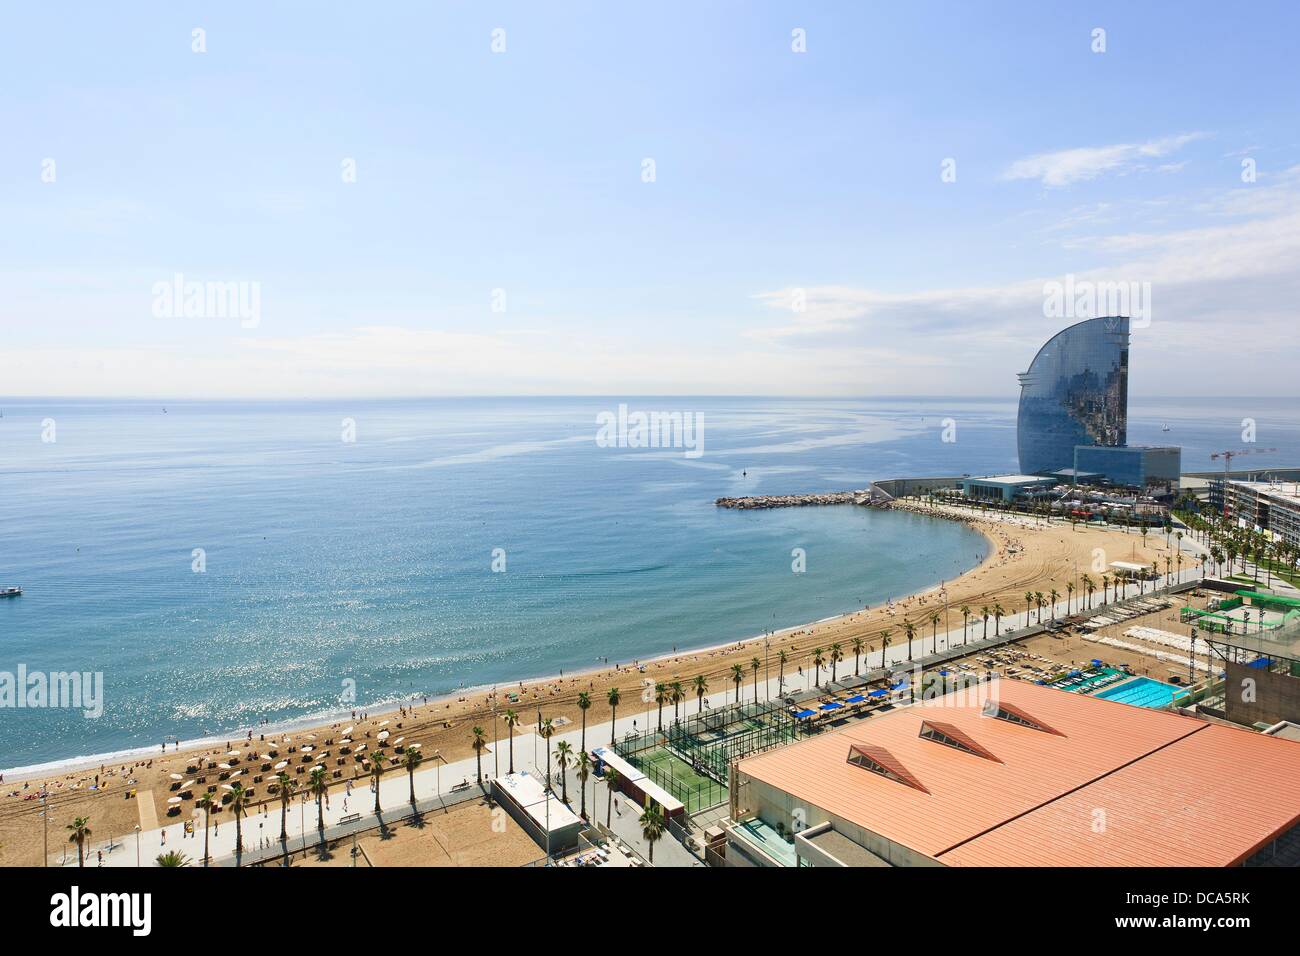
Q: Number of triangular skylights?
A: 3